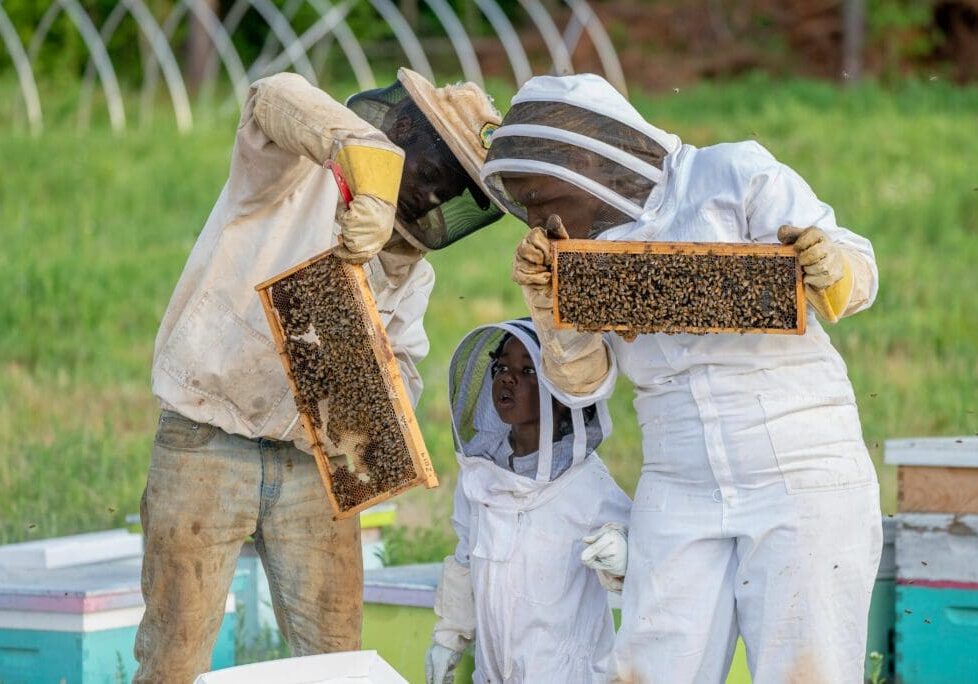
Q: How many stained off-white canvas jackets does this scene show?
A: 1